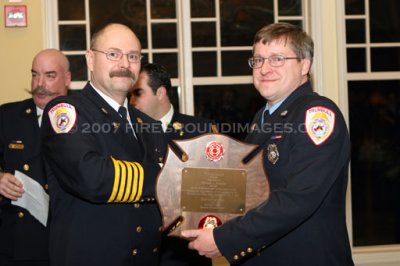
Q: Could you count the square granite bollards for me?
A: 0